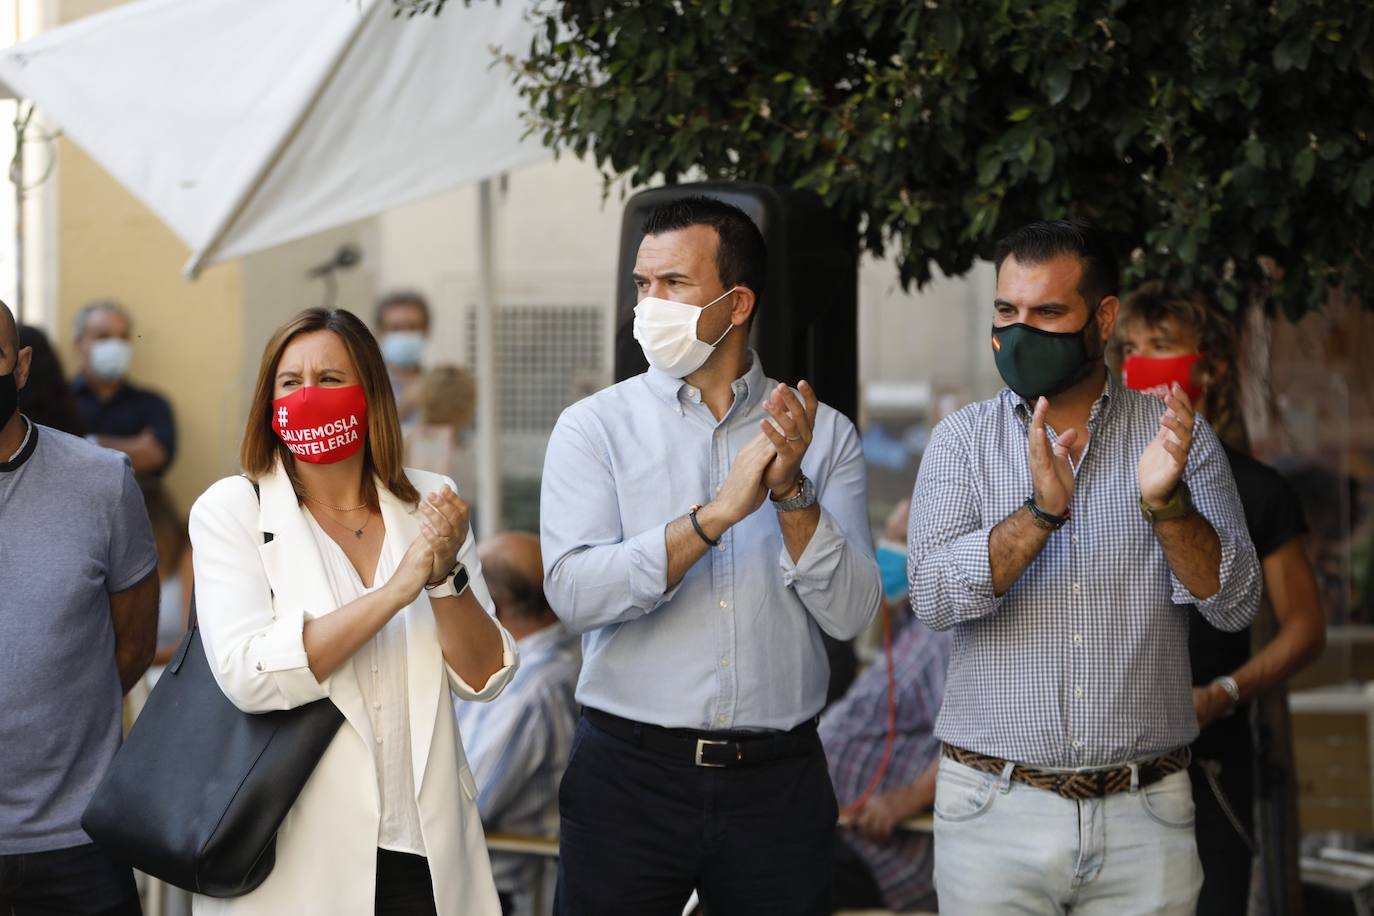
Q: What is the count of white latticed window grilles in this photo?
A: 1